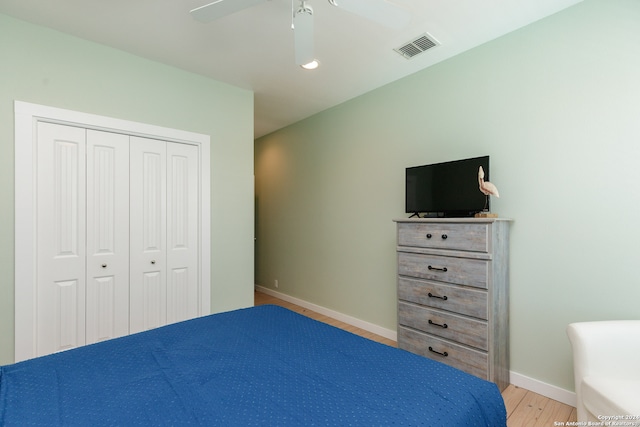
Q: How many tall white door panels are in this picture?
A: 4